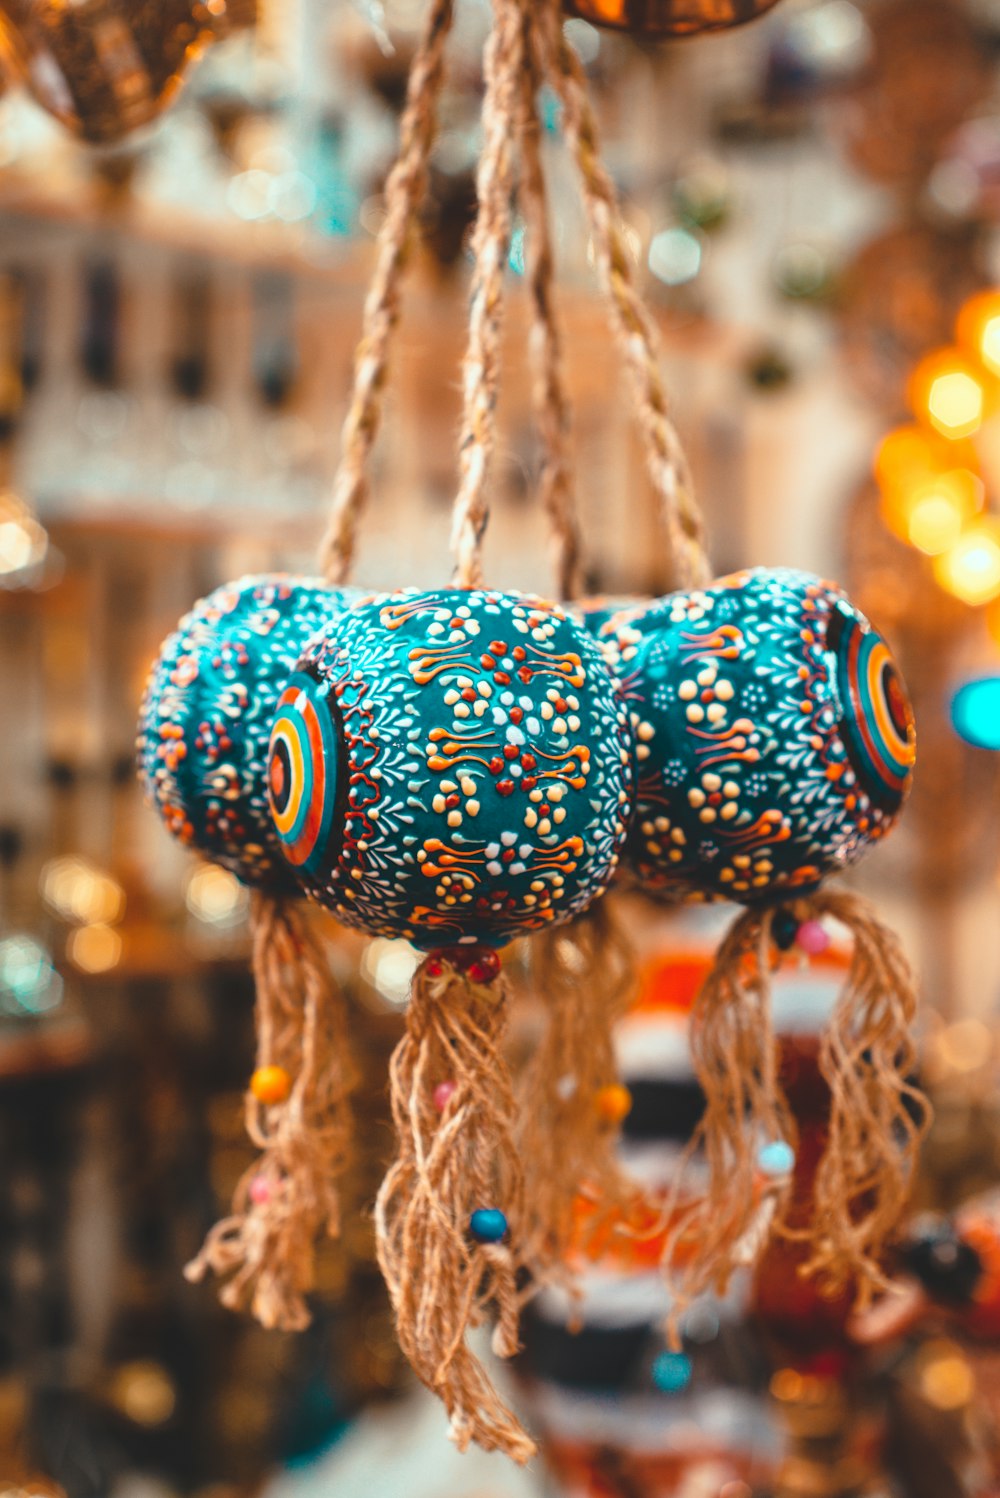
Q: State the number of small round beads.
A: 11